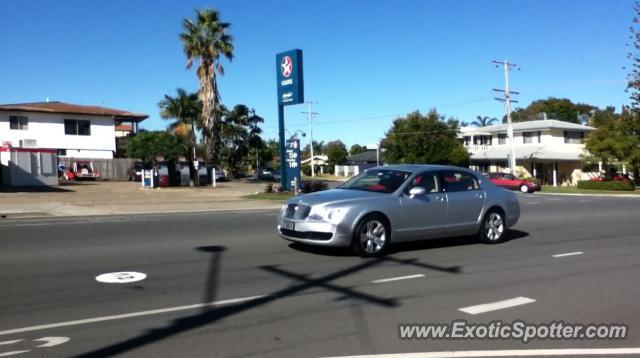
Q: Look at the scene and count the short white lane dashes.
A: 3